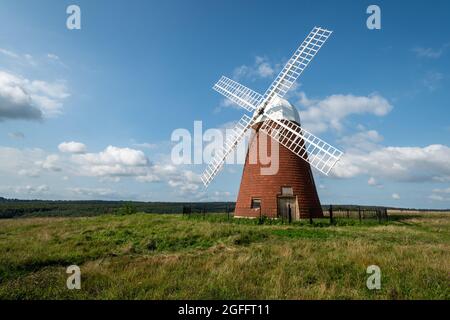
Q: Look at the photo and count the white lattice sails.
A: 4